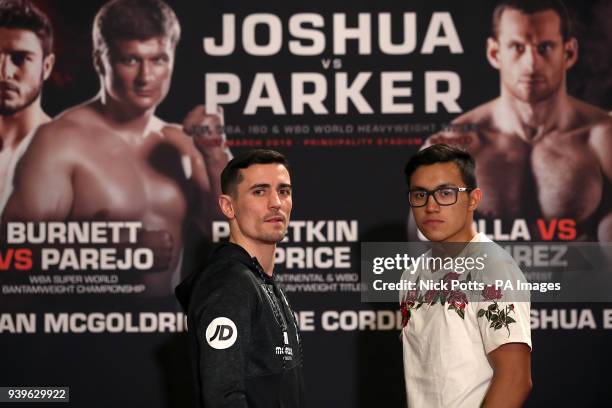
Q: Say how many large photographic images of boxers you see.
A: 3